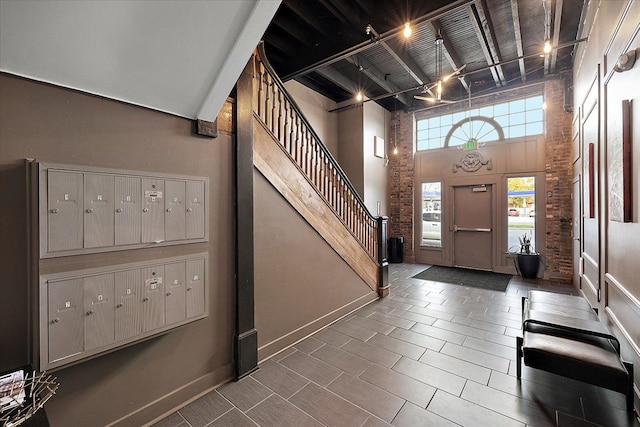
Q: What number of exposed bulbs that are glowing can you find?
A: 5